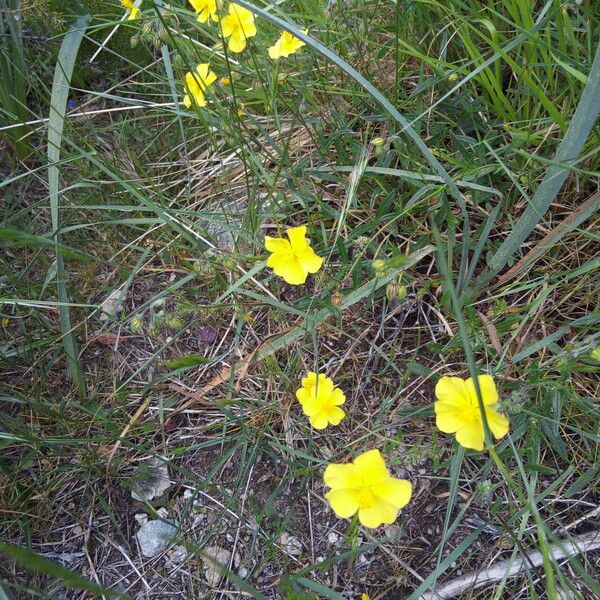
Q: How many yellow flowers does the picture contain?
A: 9